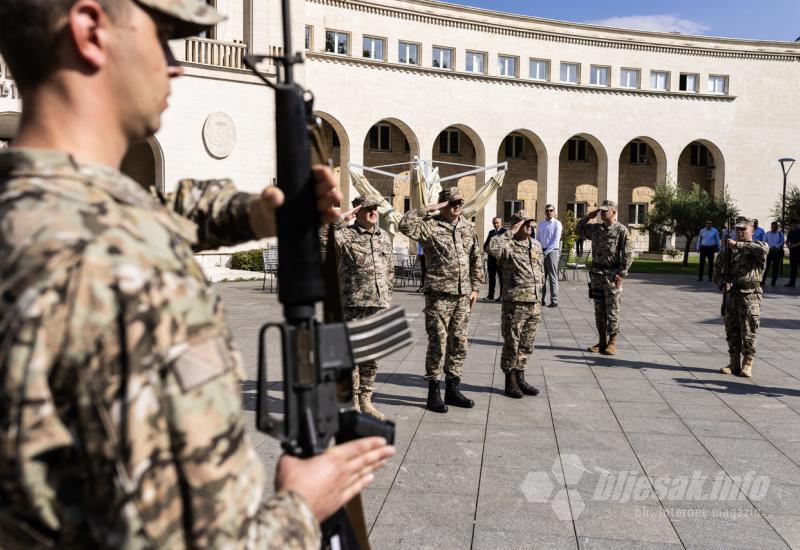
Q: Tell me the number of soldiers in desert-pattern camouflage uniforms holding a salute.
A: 4